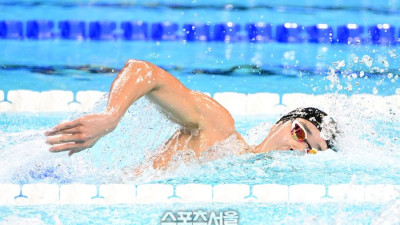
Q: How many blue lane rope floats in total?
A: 13